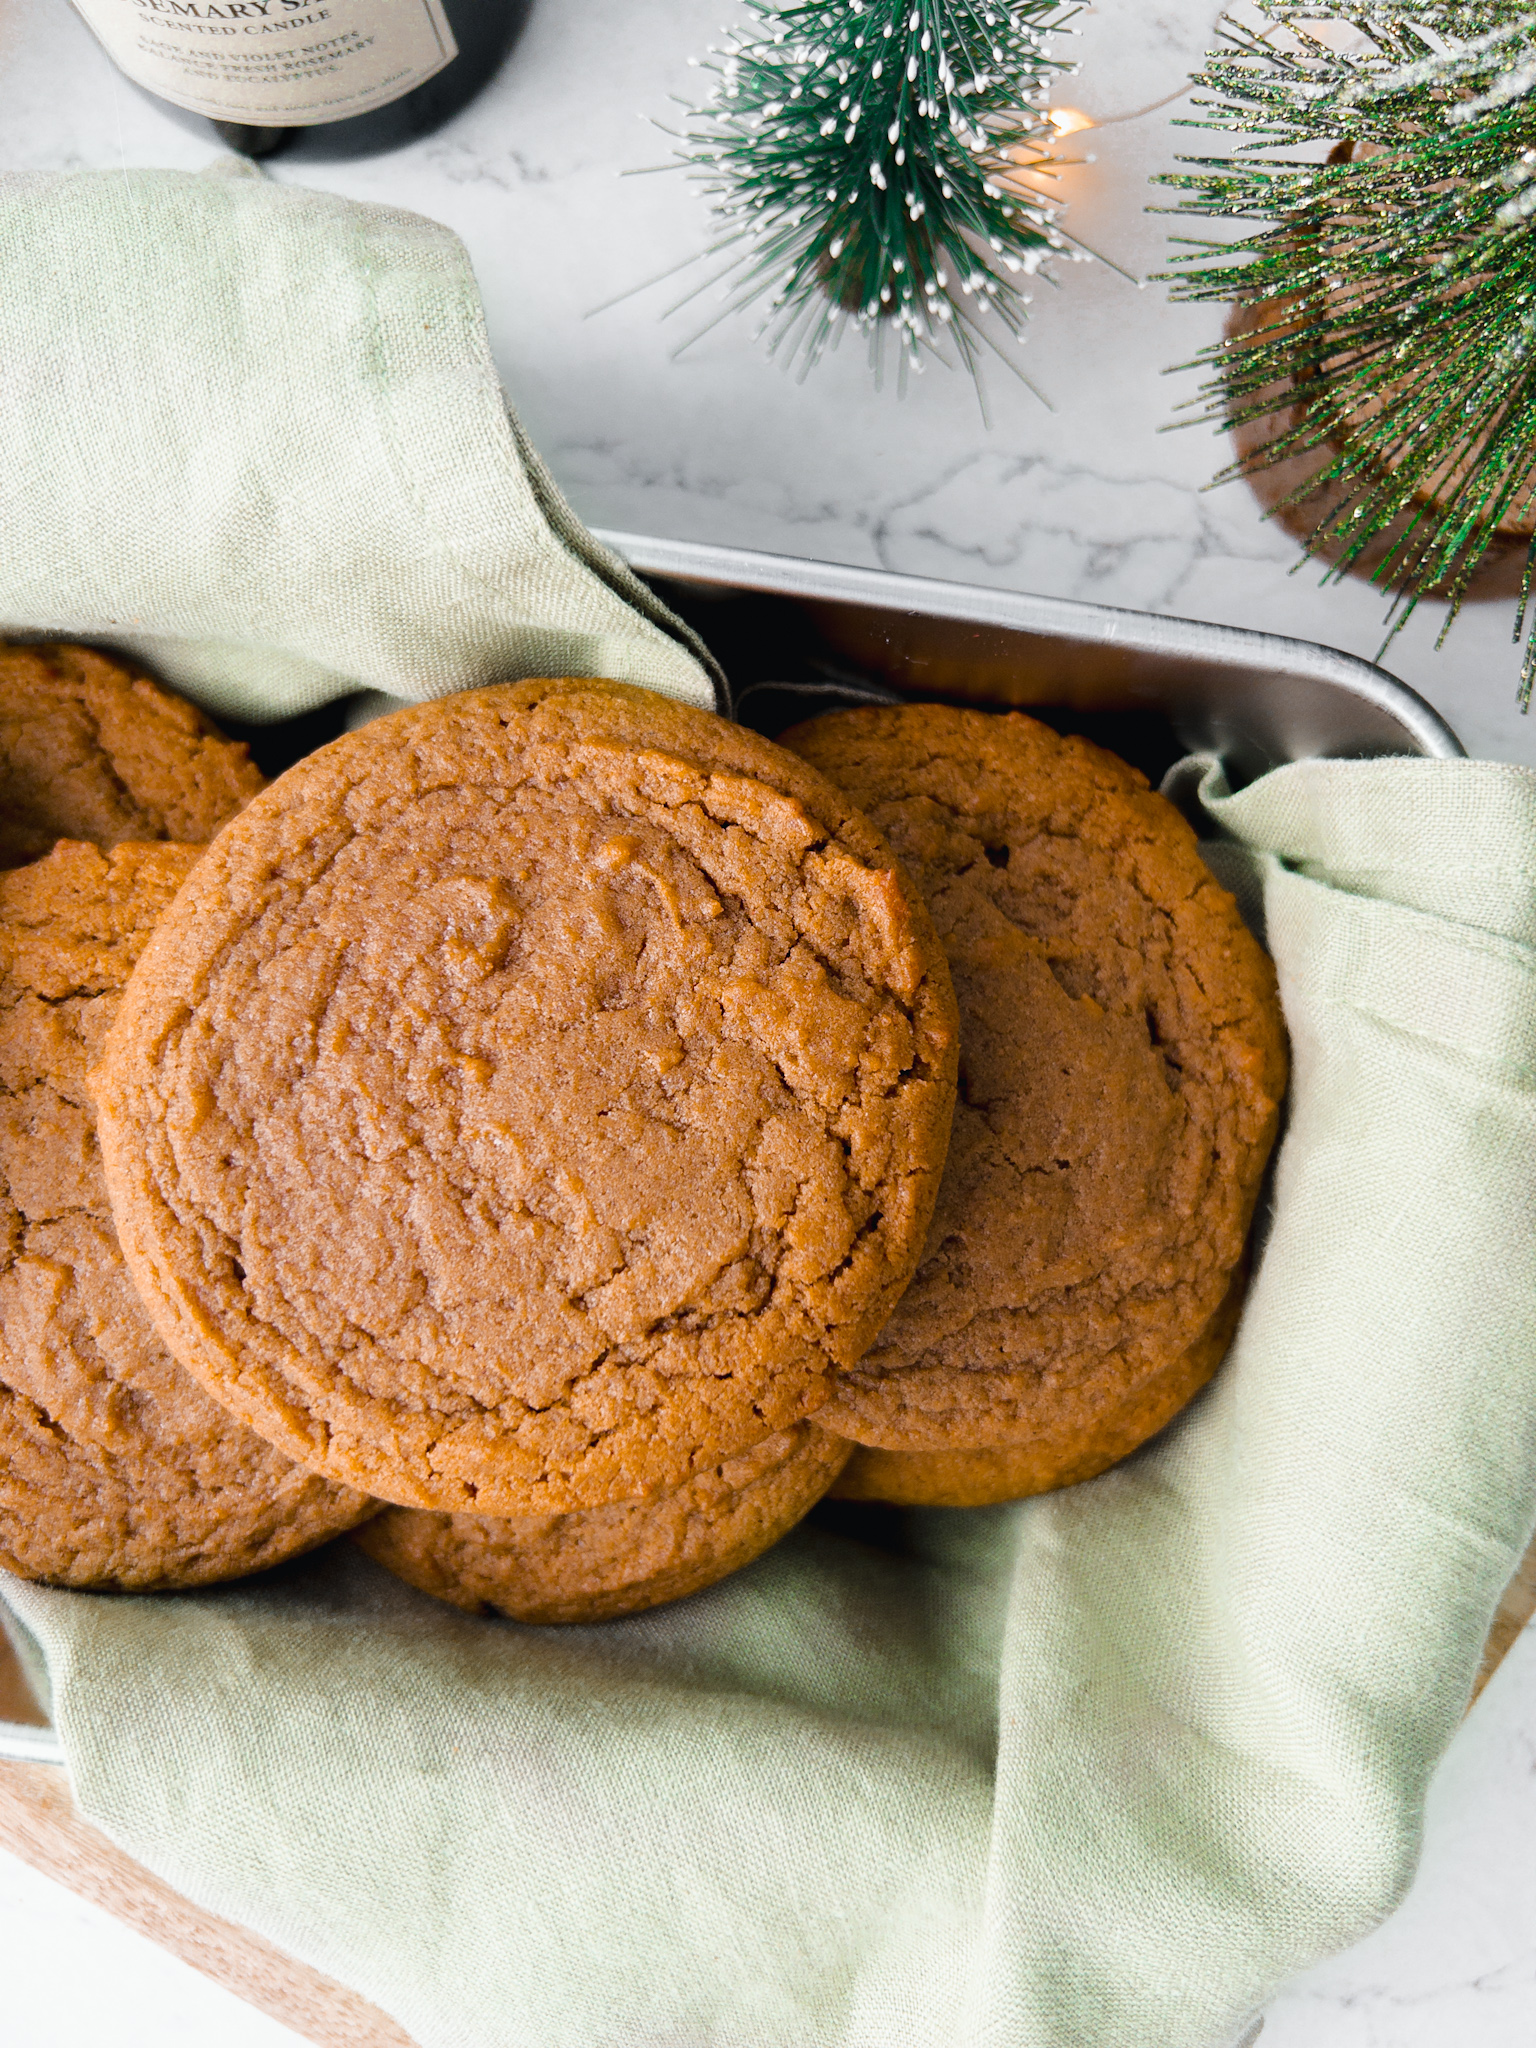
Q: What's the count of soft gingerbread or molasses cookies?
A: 6